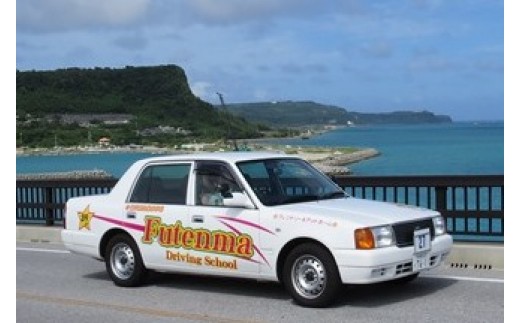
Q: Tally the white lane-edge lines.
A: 1